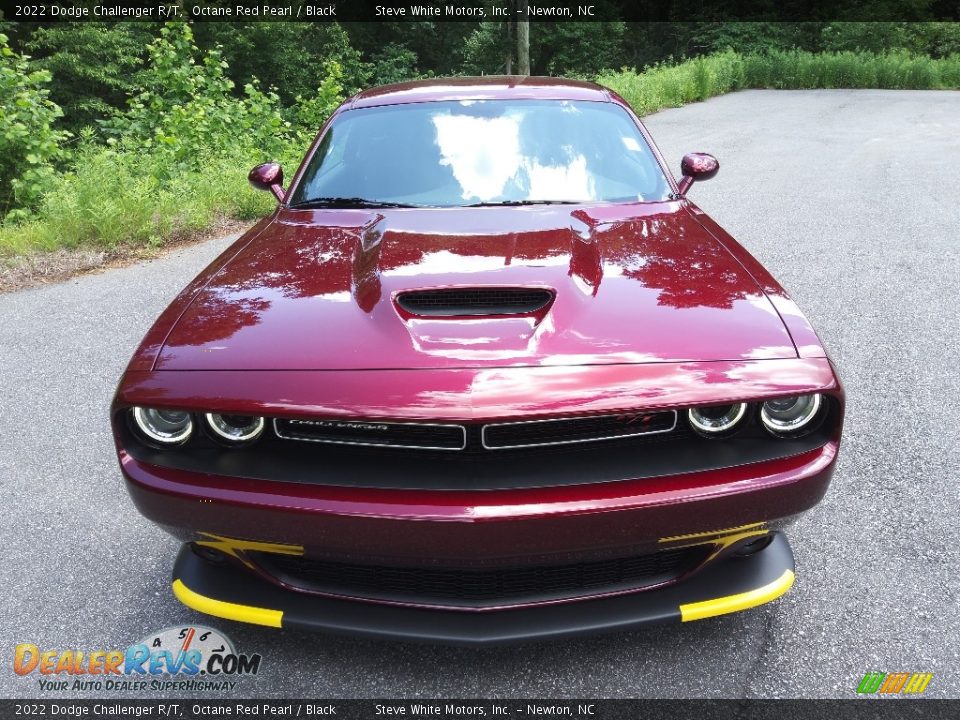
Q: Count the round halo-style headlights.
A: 4